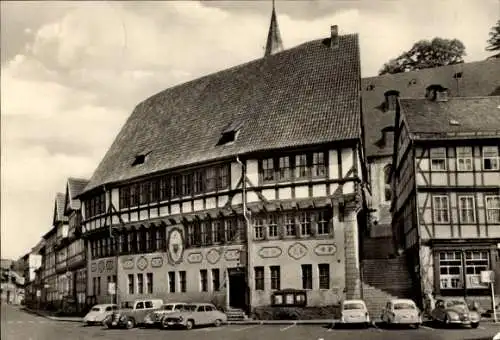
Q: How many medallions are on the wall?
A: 13